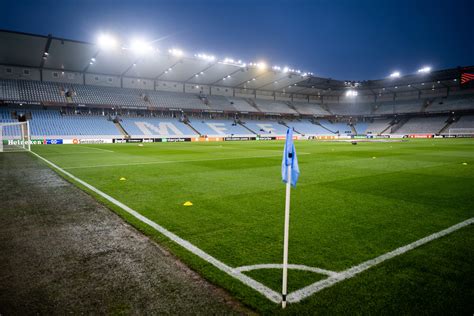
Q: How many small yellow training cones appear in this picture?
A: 2